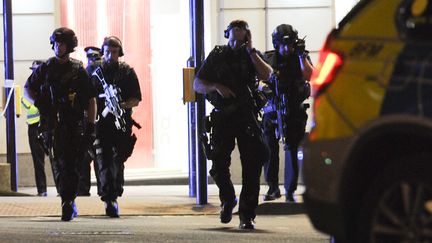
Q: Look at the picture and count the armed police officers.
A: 4